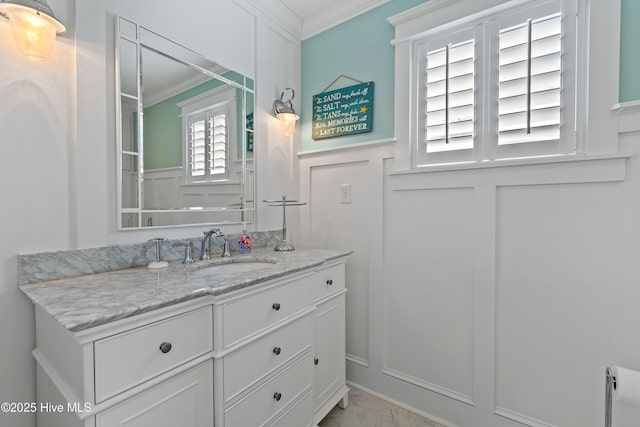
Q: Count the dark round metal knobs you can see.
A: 6